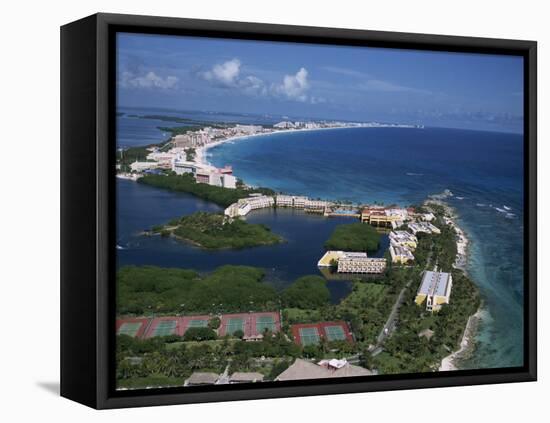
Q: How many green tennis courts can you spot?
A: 7